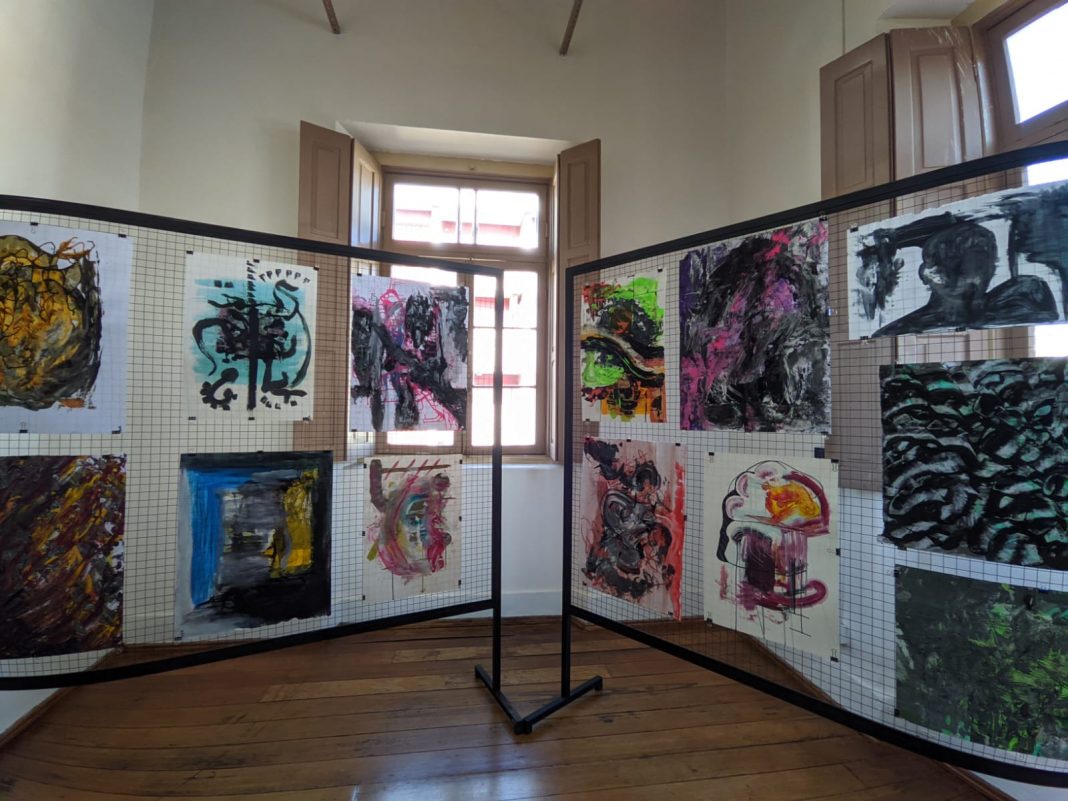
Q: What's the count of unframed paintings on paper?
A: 13